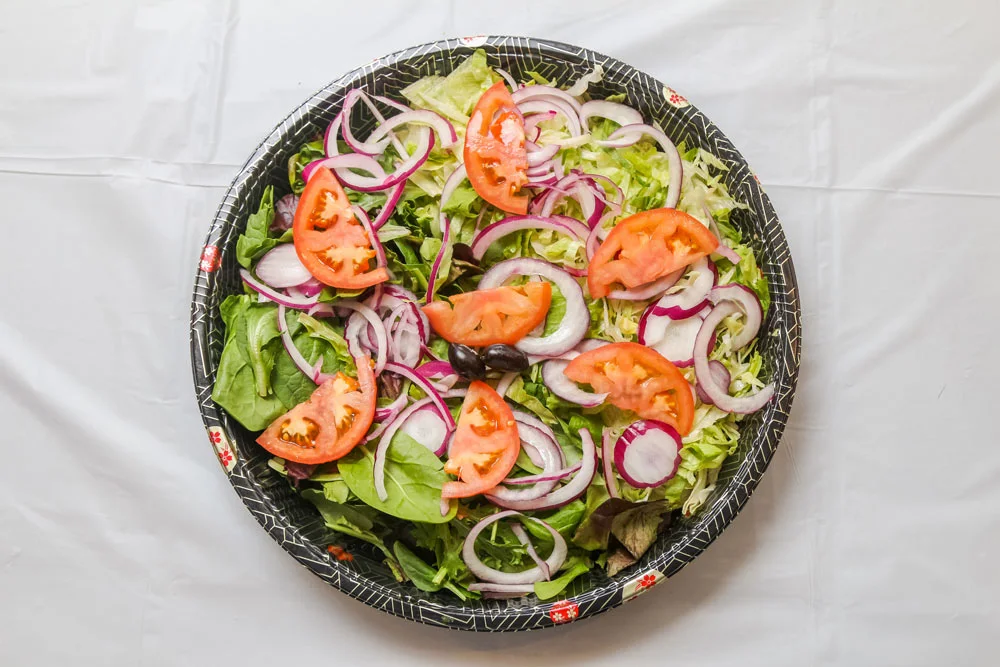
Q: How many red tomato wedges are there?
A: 7